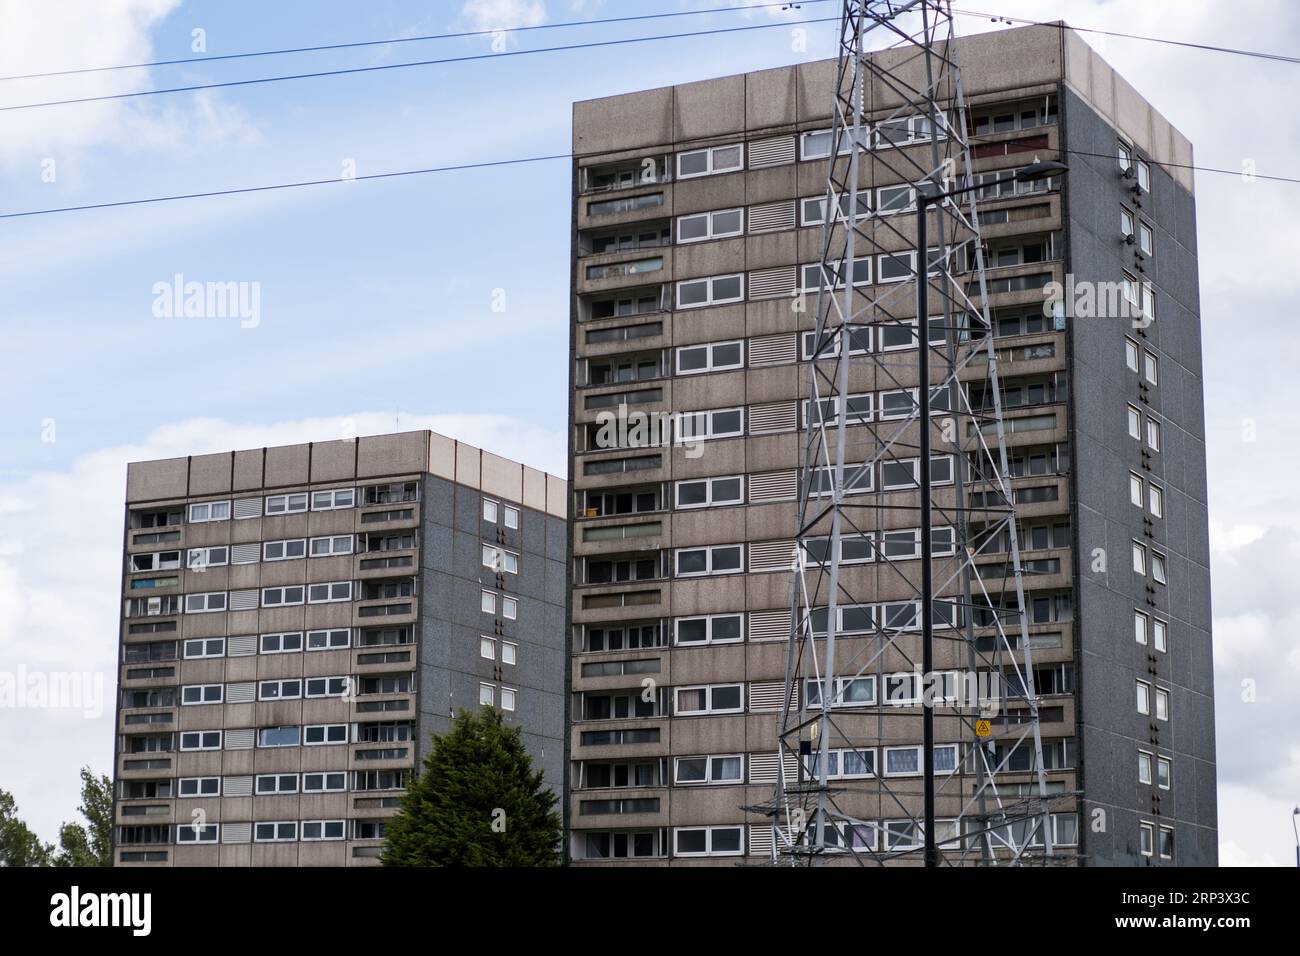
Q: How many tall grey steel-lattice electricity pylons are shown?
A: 1